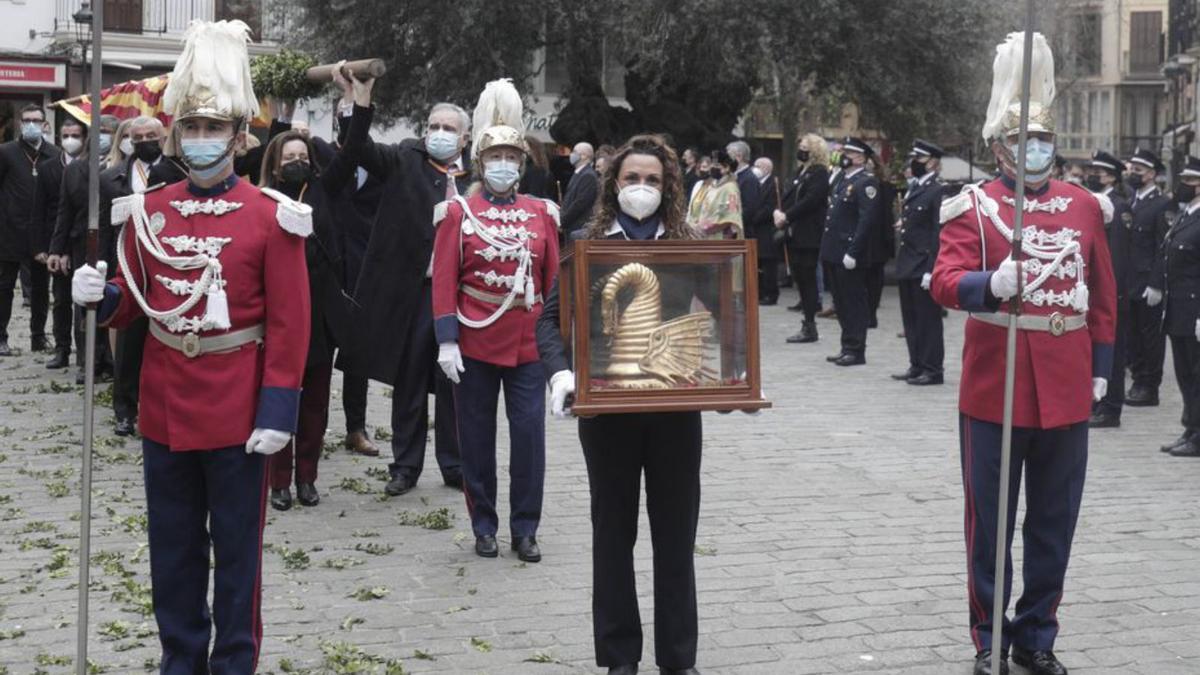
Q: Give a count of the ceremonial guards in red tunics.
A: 3